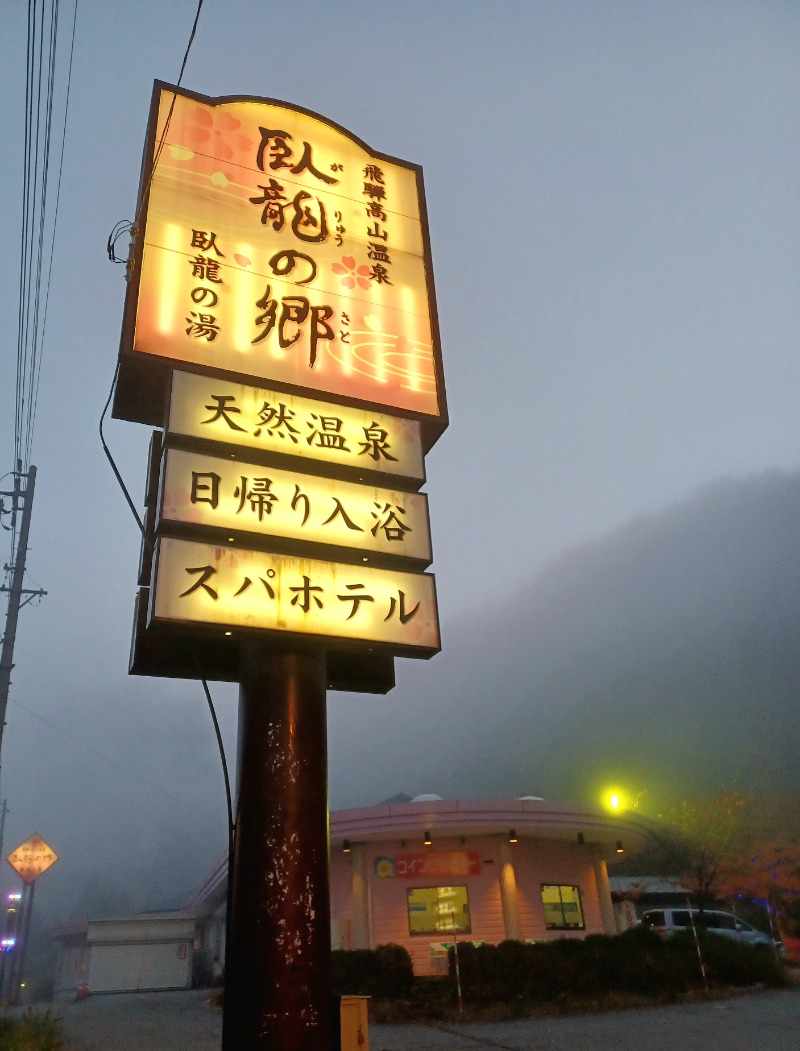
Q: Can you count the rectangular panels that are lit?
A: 3